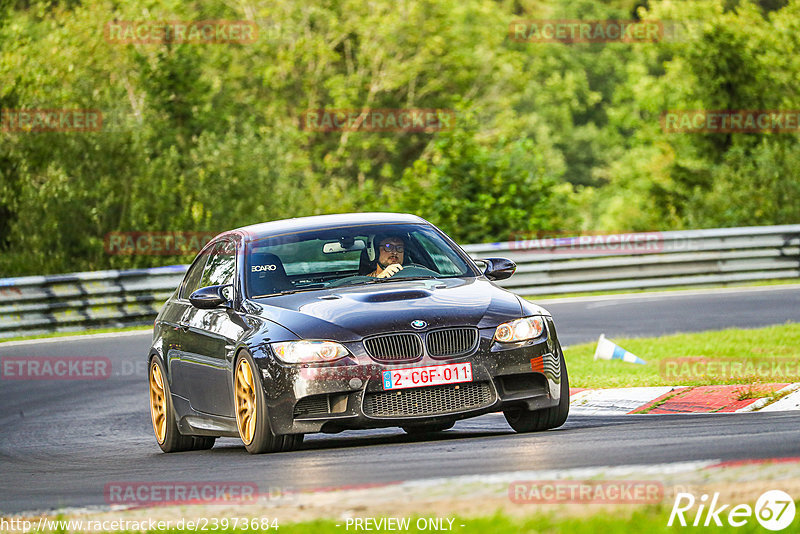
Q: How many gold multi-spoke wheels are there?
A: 2